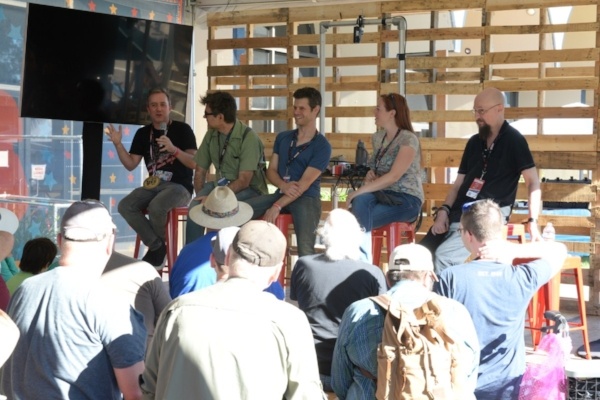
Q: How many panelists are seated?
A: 5